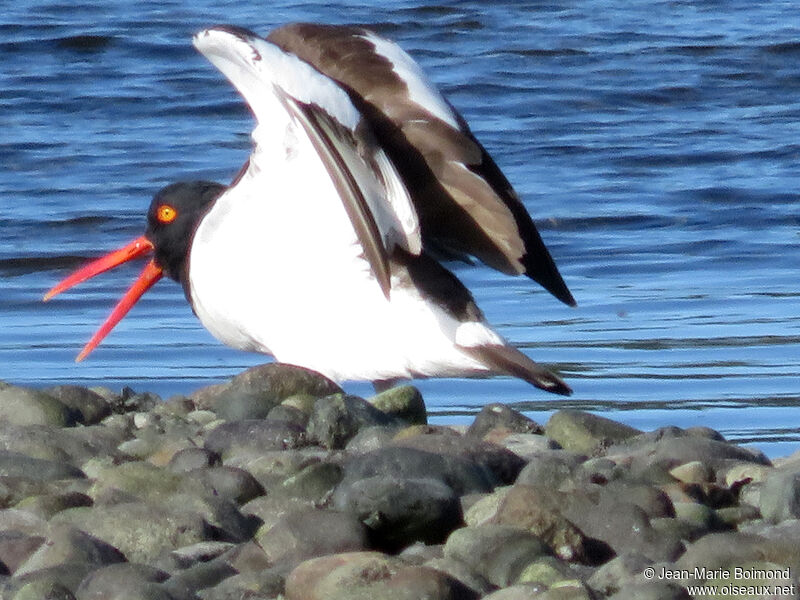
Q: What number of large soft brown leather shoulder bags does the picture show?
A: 0